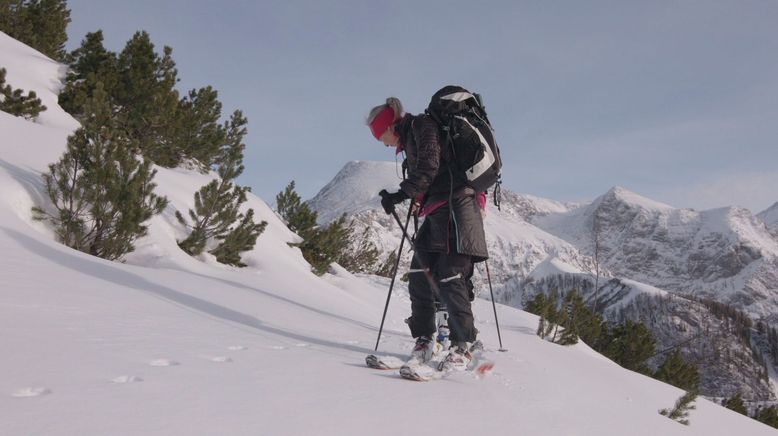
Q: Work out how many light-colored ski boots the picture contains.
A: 2